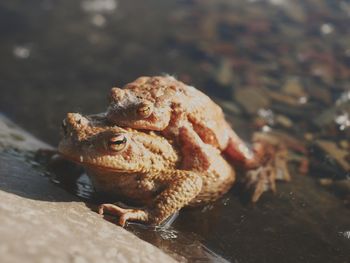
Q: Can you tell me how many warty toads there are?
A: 2